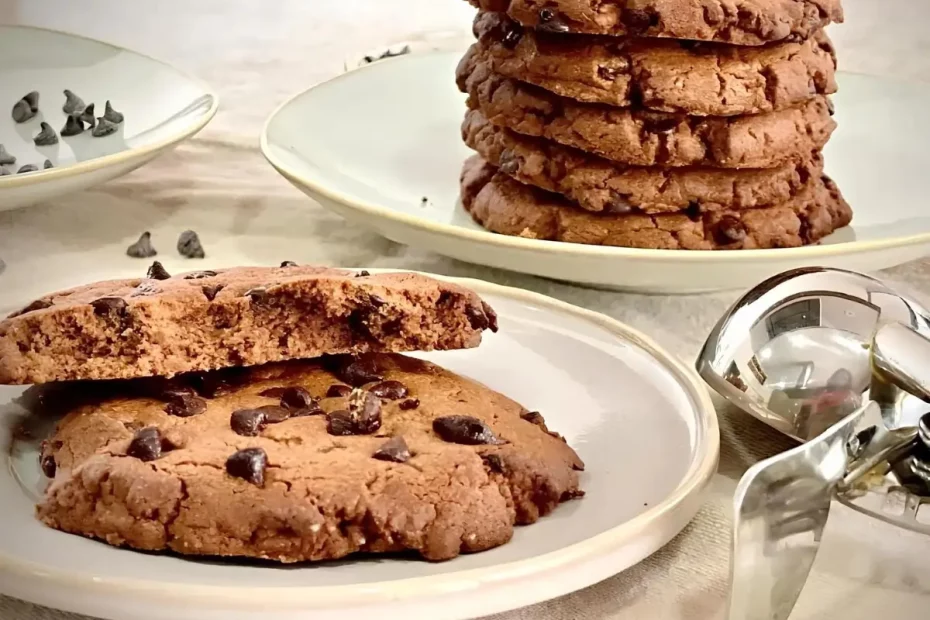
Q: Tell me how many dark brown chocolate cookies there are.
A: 7